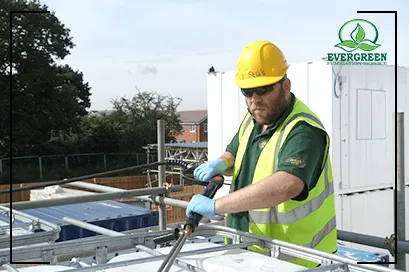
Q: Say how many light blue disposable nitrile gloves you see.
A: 2